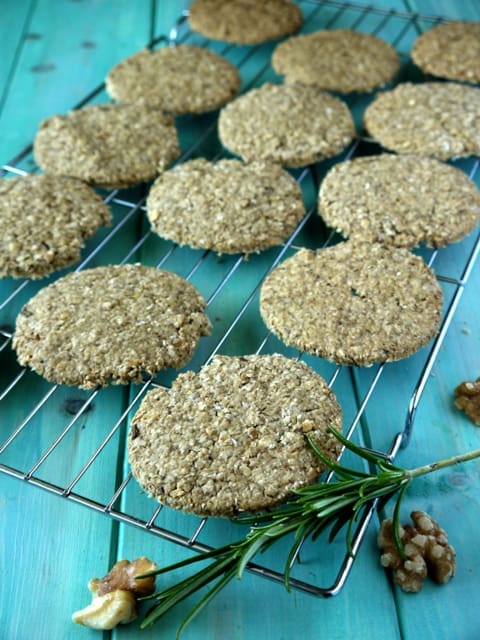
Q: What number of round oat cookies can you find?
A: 13